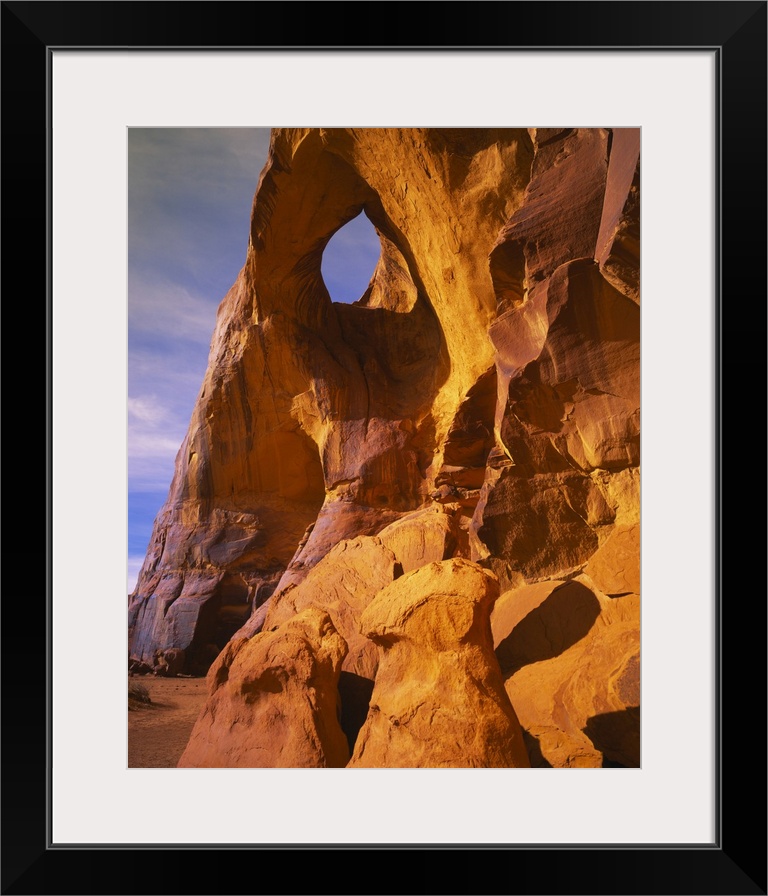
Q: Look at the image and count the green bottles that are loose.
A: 0